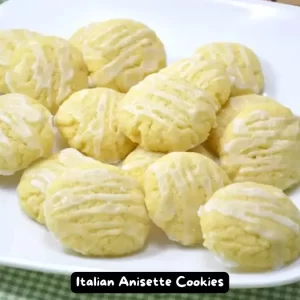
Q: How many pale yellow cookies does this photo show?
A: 15